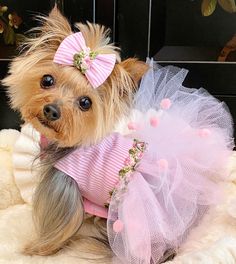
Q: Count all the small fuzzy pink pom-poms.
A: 6